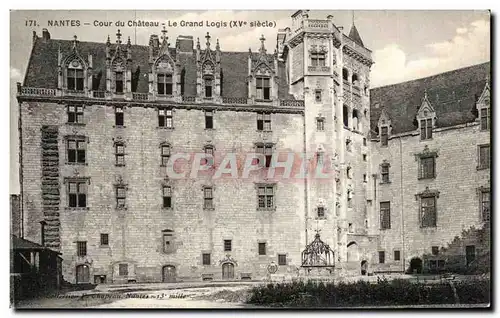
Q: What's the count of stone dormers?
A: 8